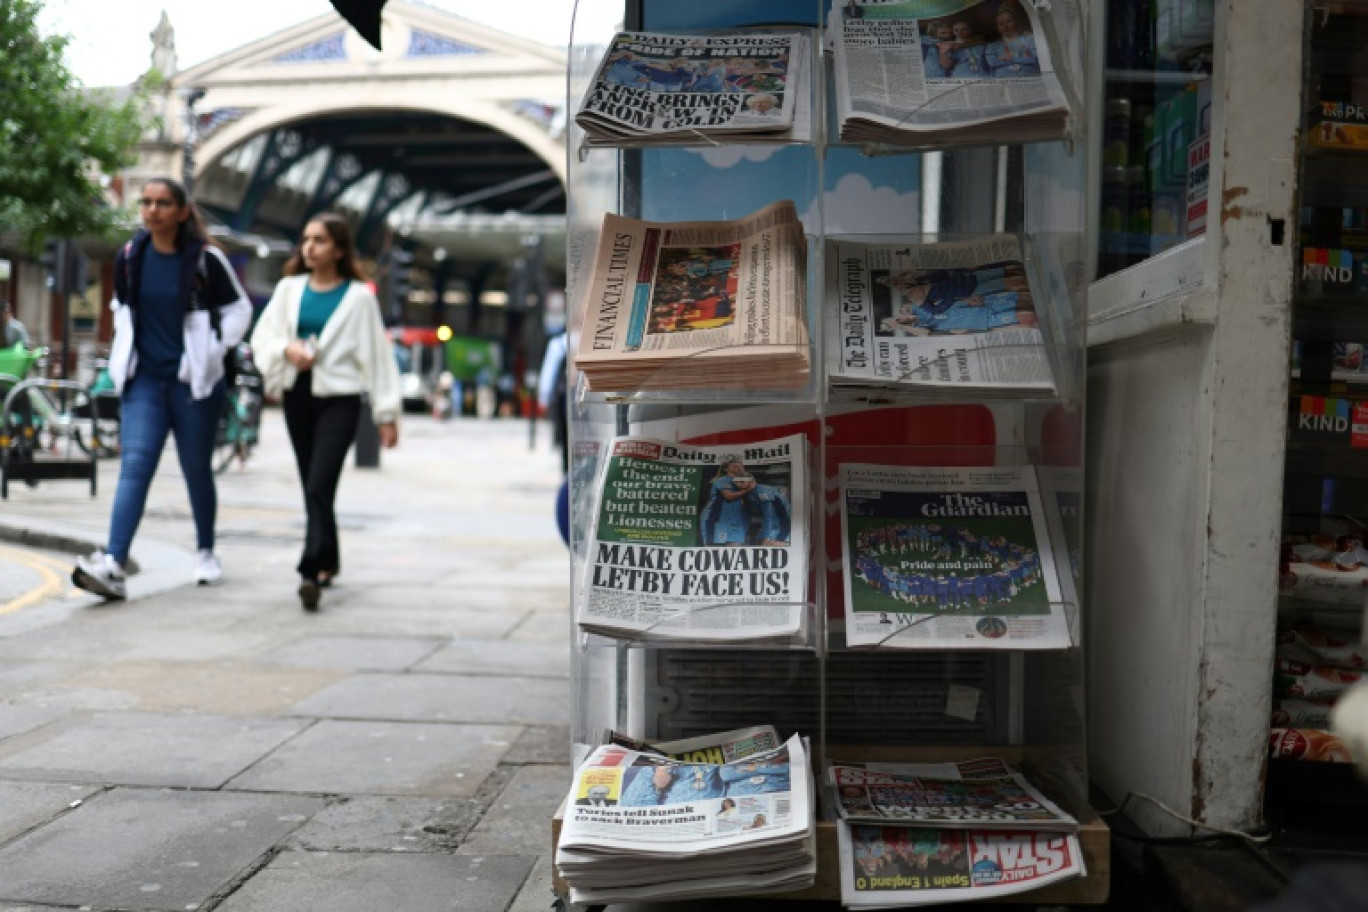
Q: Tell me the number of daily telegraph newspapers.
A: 1